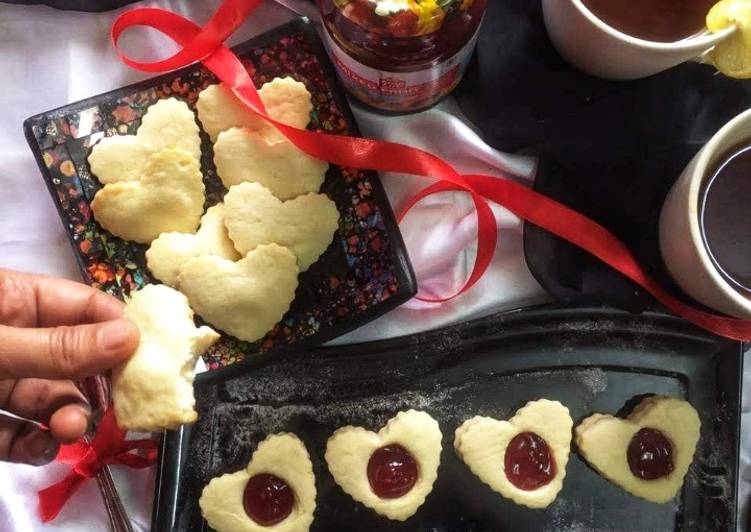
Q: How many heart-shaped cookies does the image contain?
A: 12